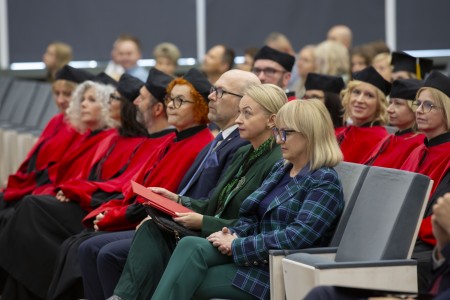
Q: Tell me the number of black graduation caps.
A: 11